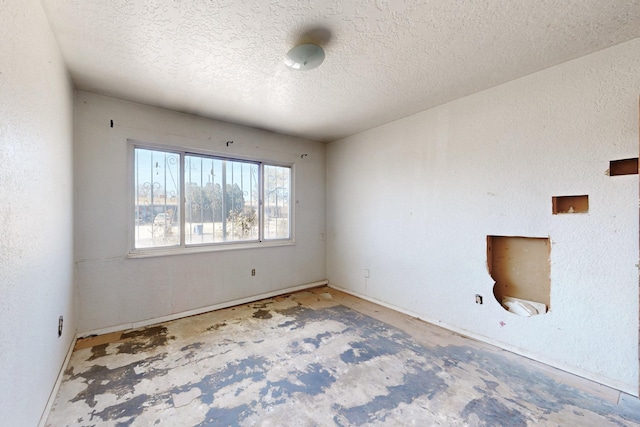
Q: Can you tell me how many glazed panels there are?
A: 3